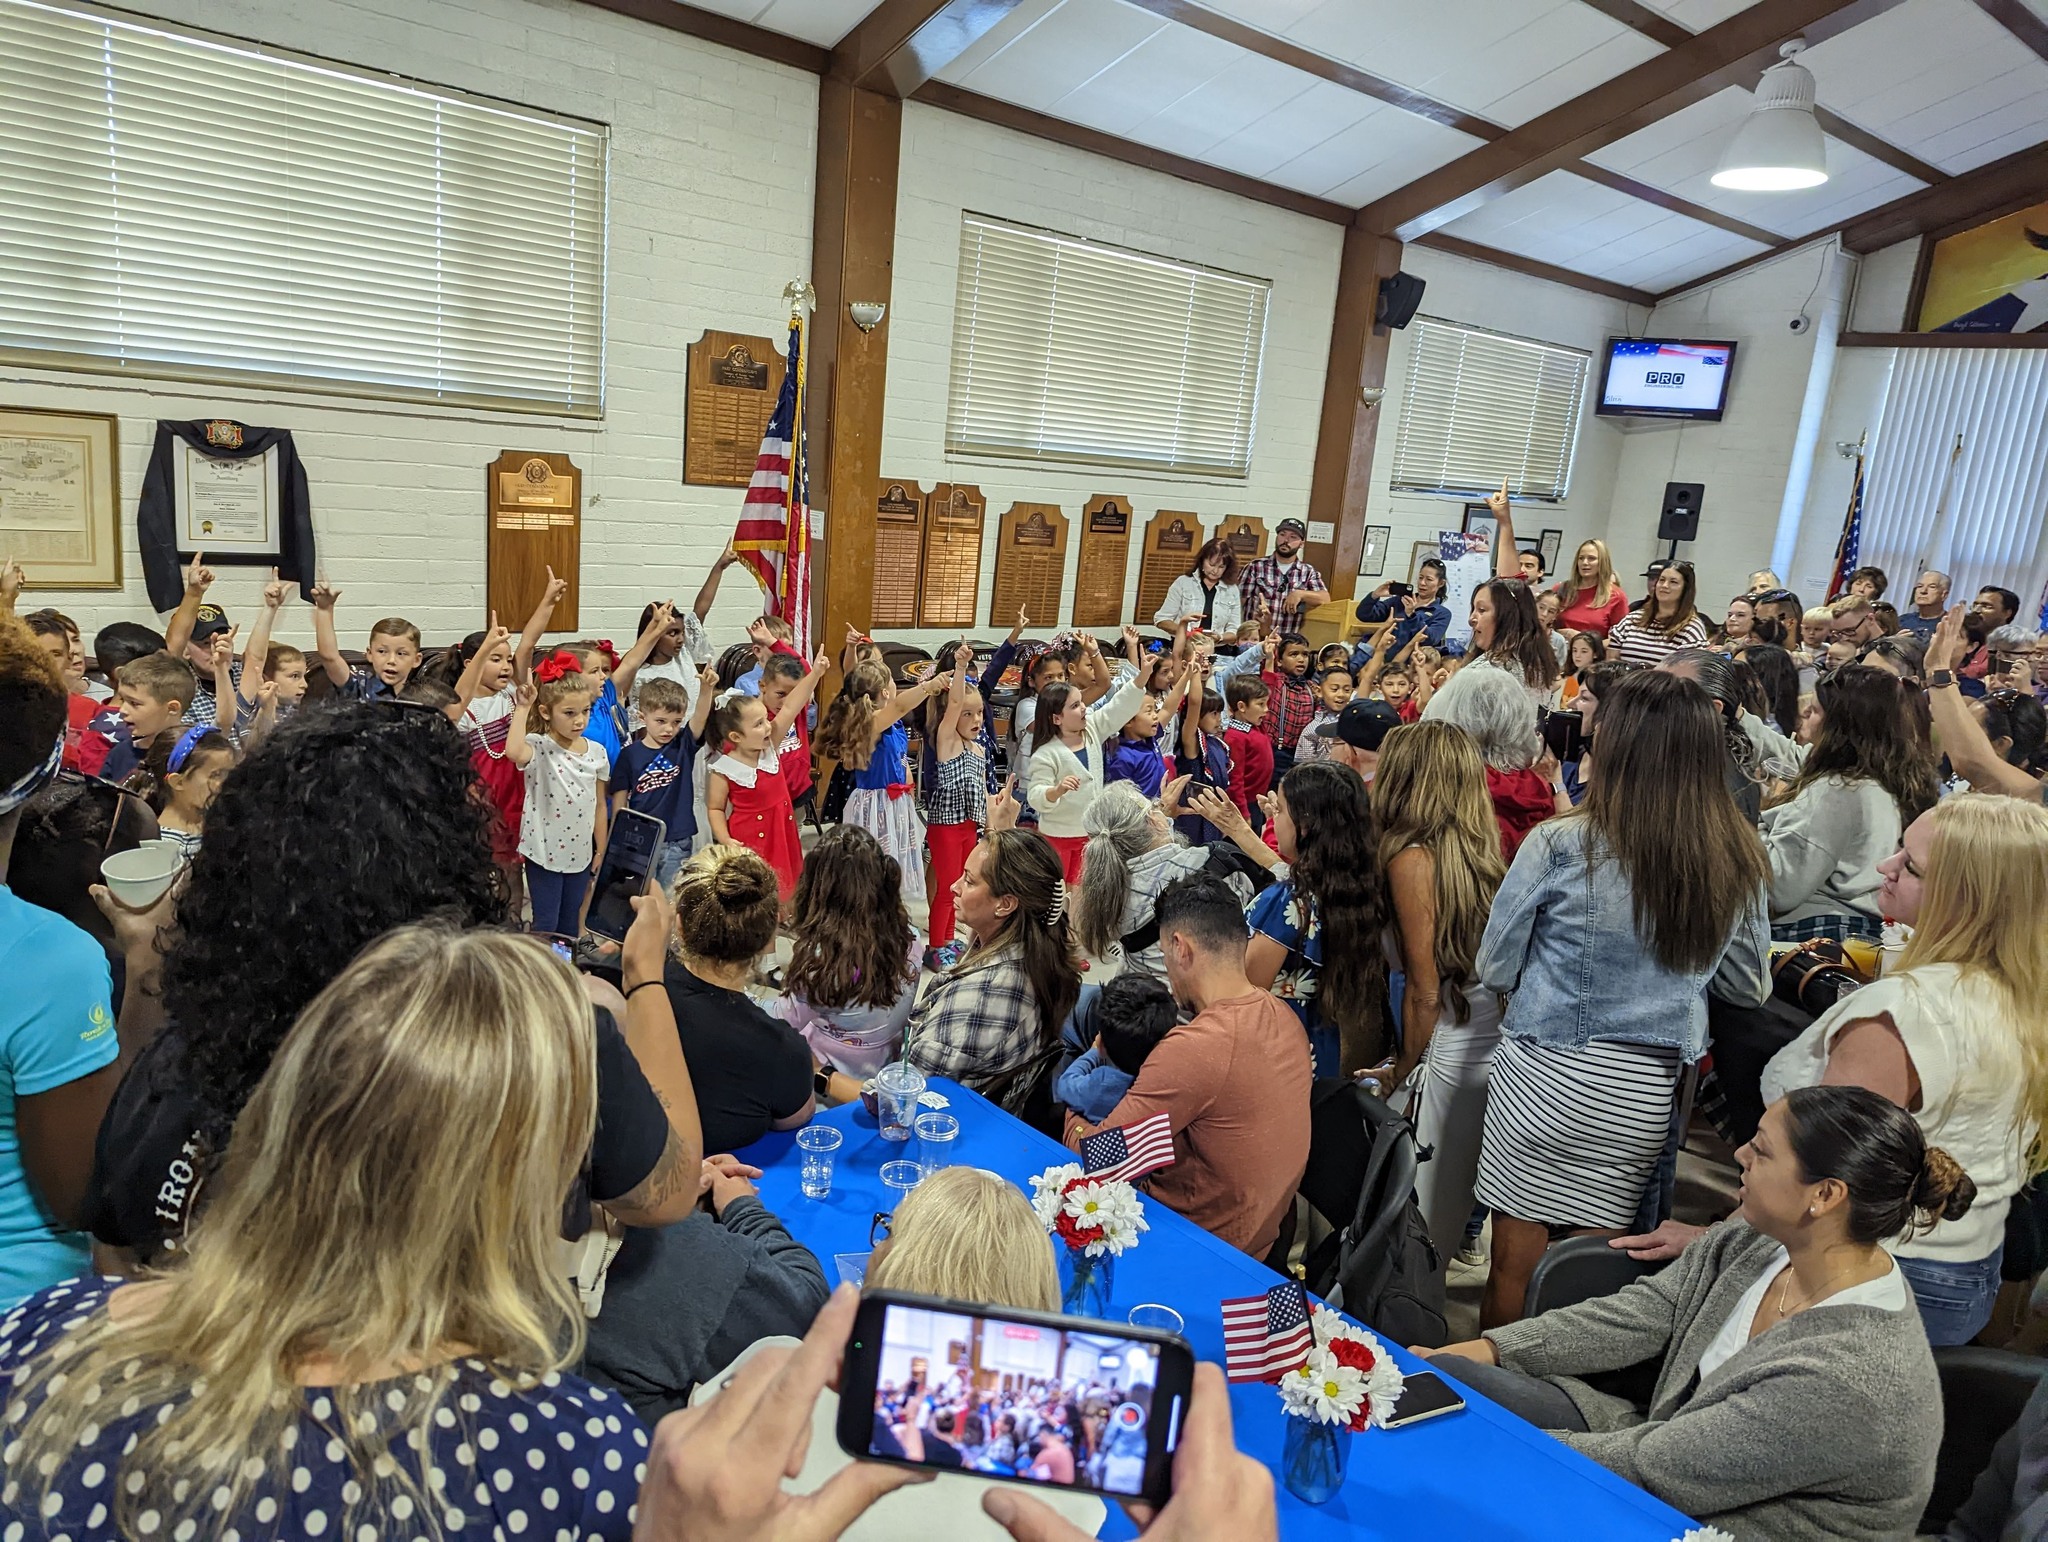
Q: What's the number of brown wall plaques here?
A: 8